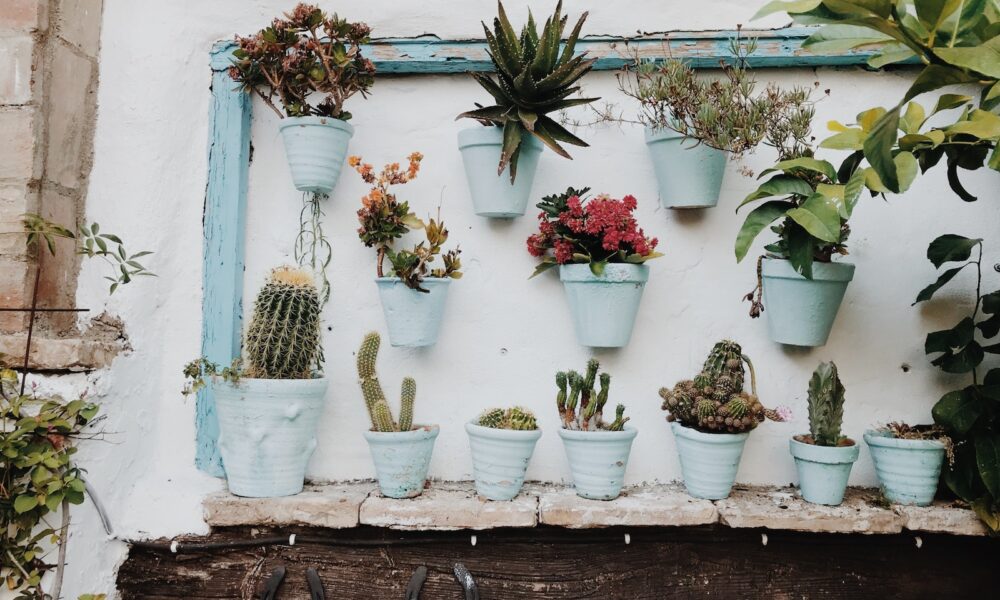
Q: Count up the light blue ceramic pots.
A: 13